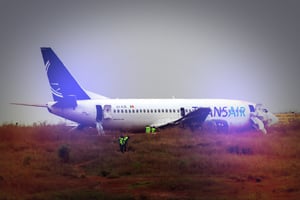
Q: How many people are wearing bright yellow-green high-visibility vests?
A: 4